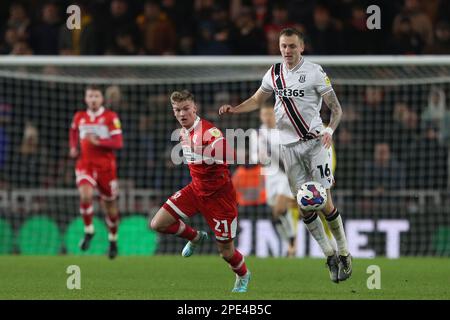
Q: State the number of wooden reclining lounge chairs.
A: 0